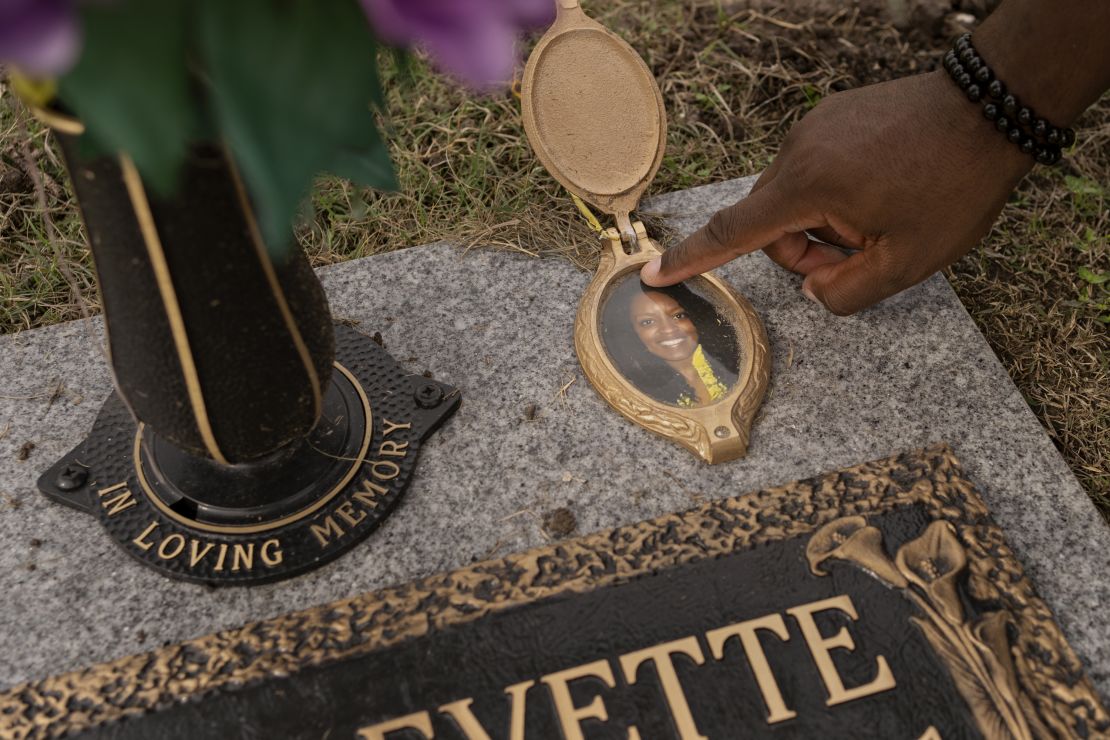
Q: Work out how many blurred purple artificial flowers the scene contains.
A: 2